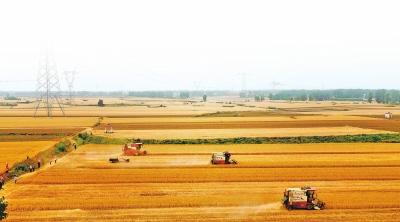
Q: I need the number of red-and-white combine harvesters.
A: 3